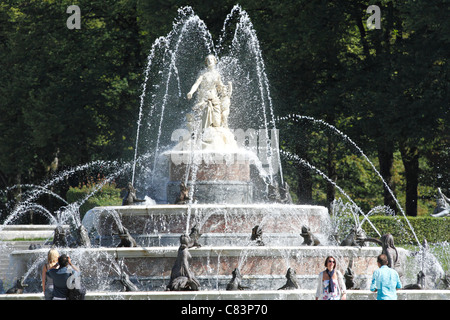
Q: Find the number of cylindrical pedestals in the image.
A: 3